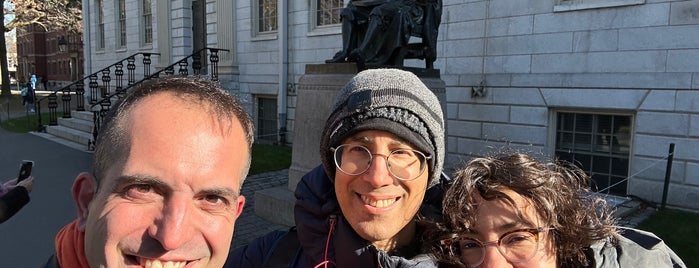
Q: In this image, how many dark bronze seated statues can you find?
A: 1